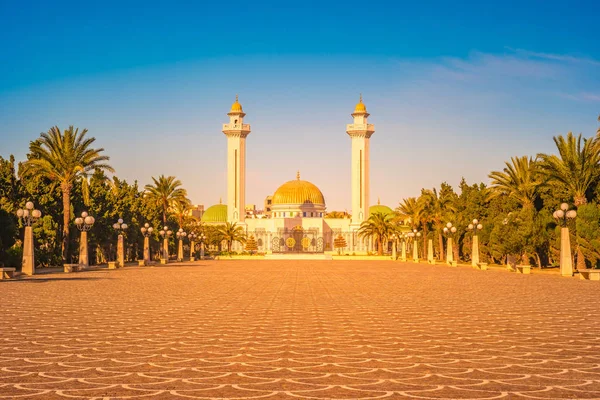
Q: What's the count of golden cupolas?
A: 3